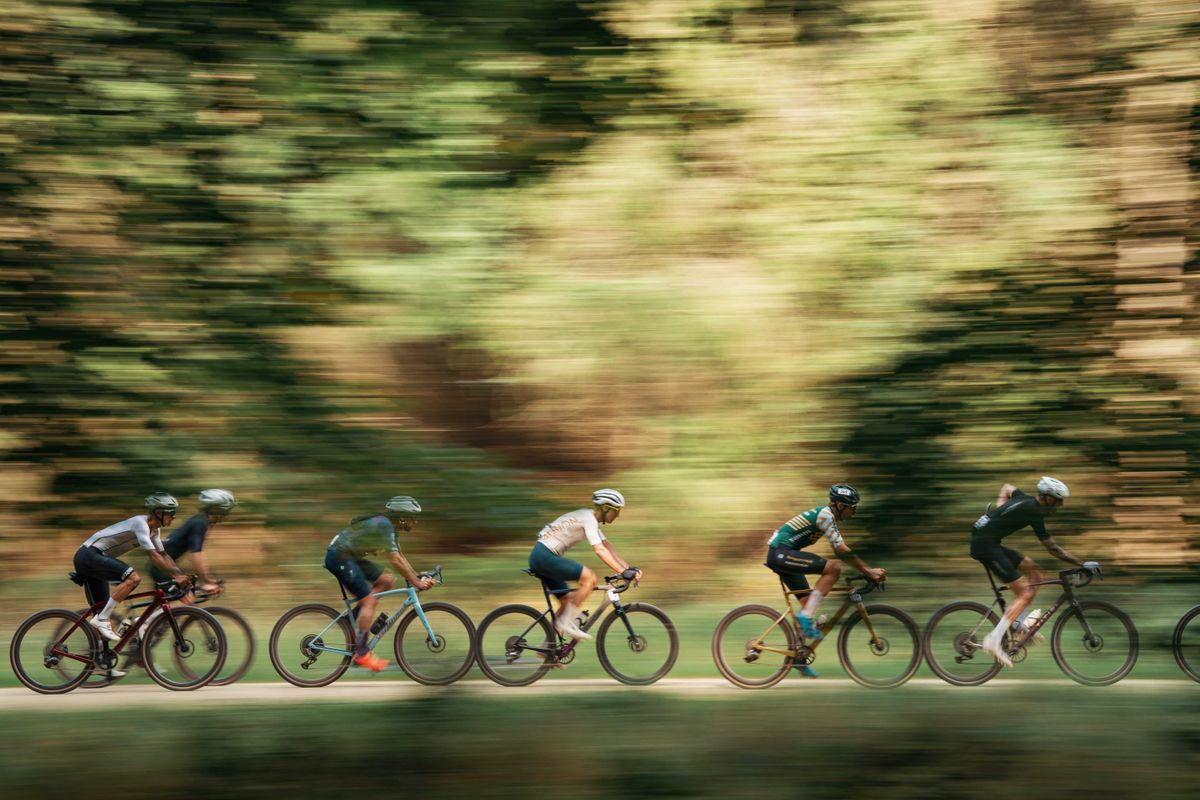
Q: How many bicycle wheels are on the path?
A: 13